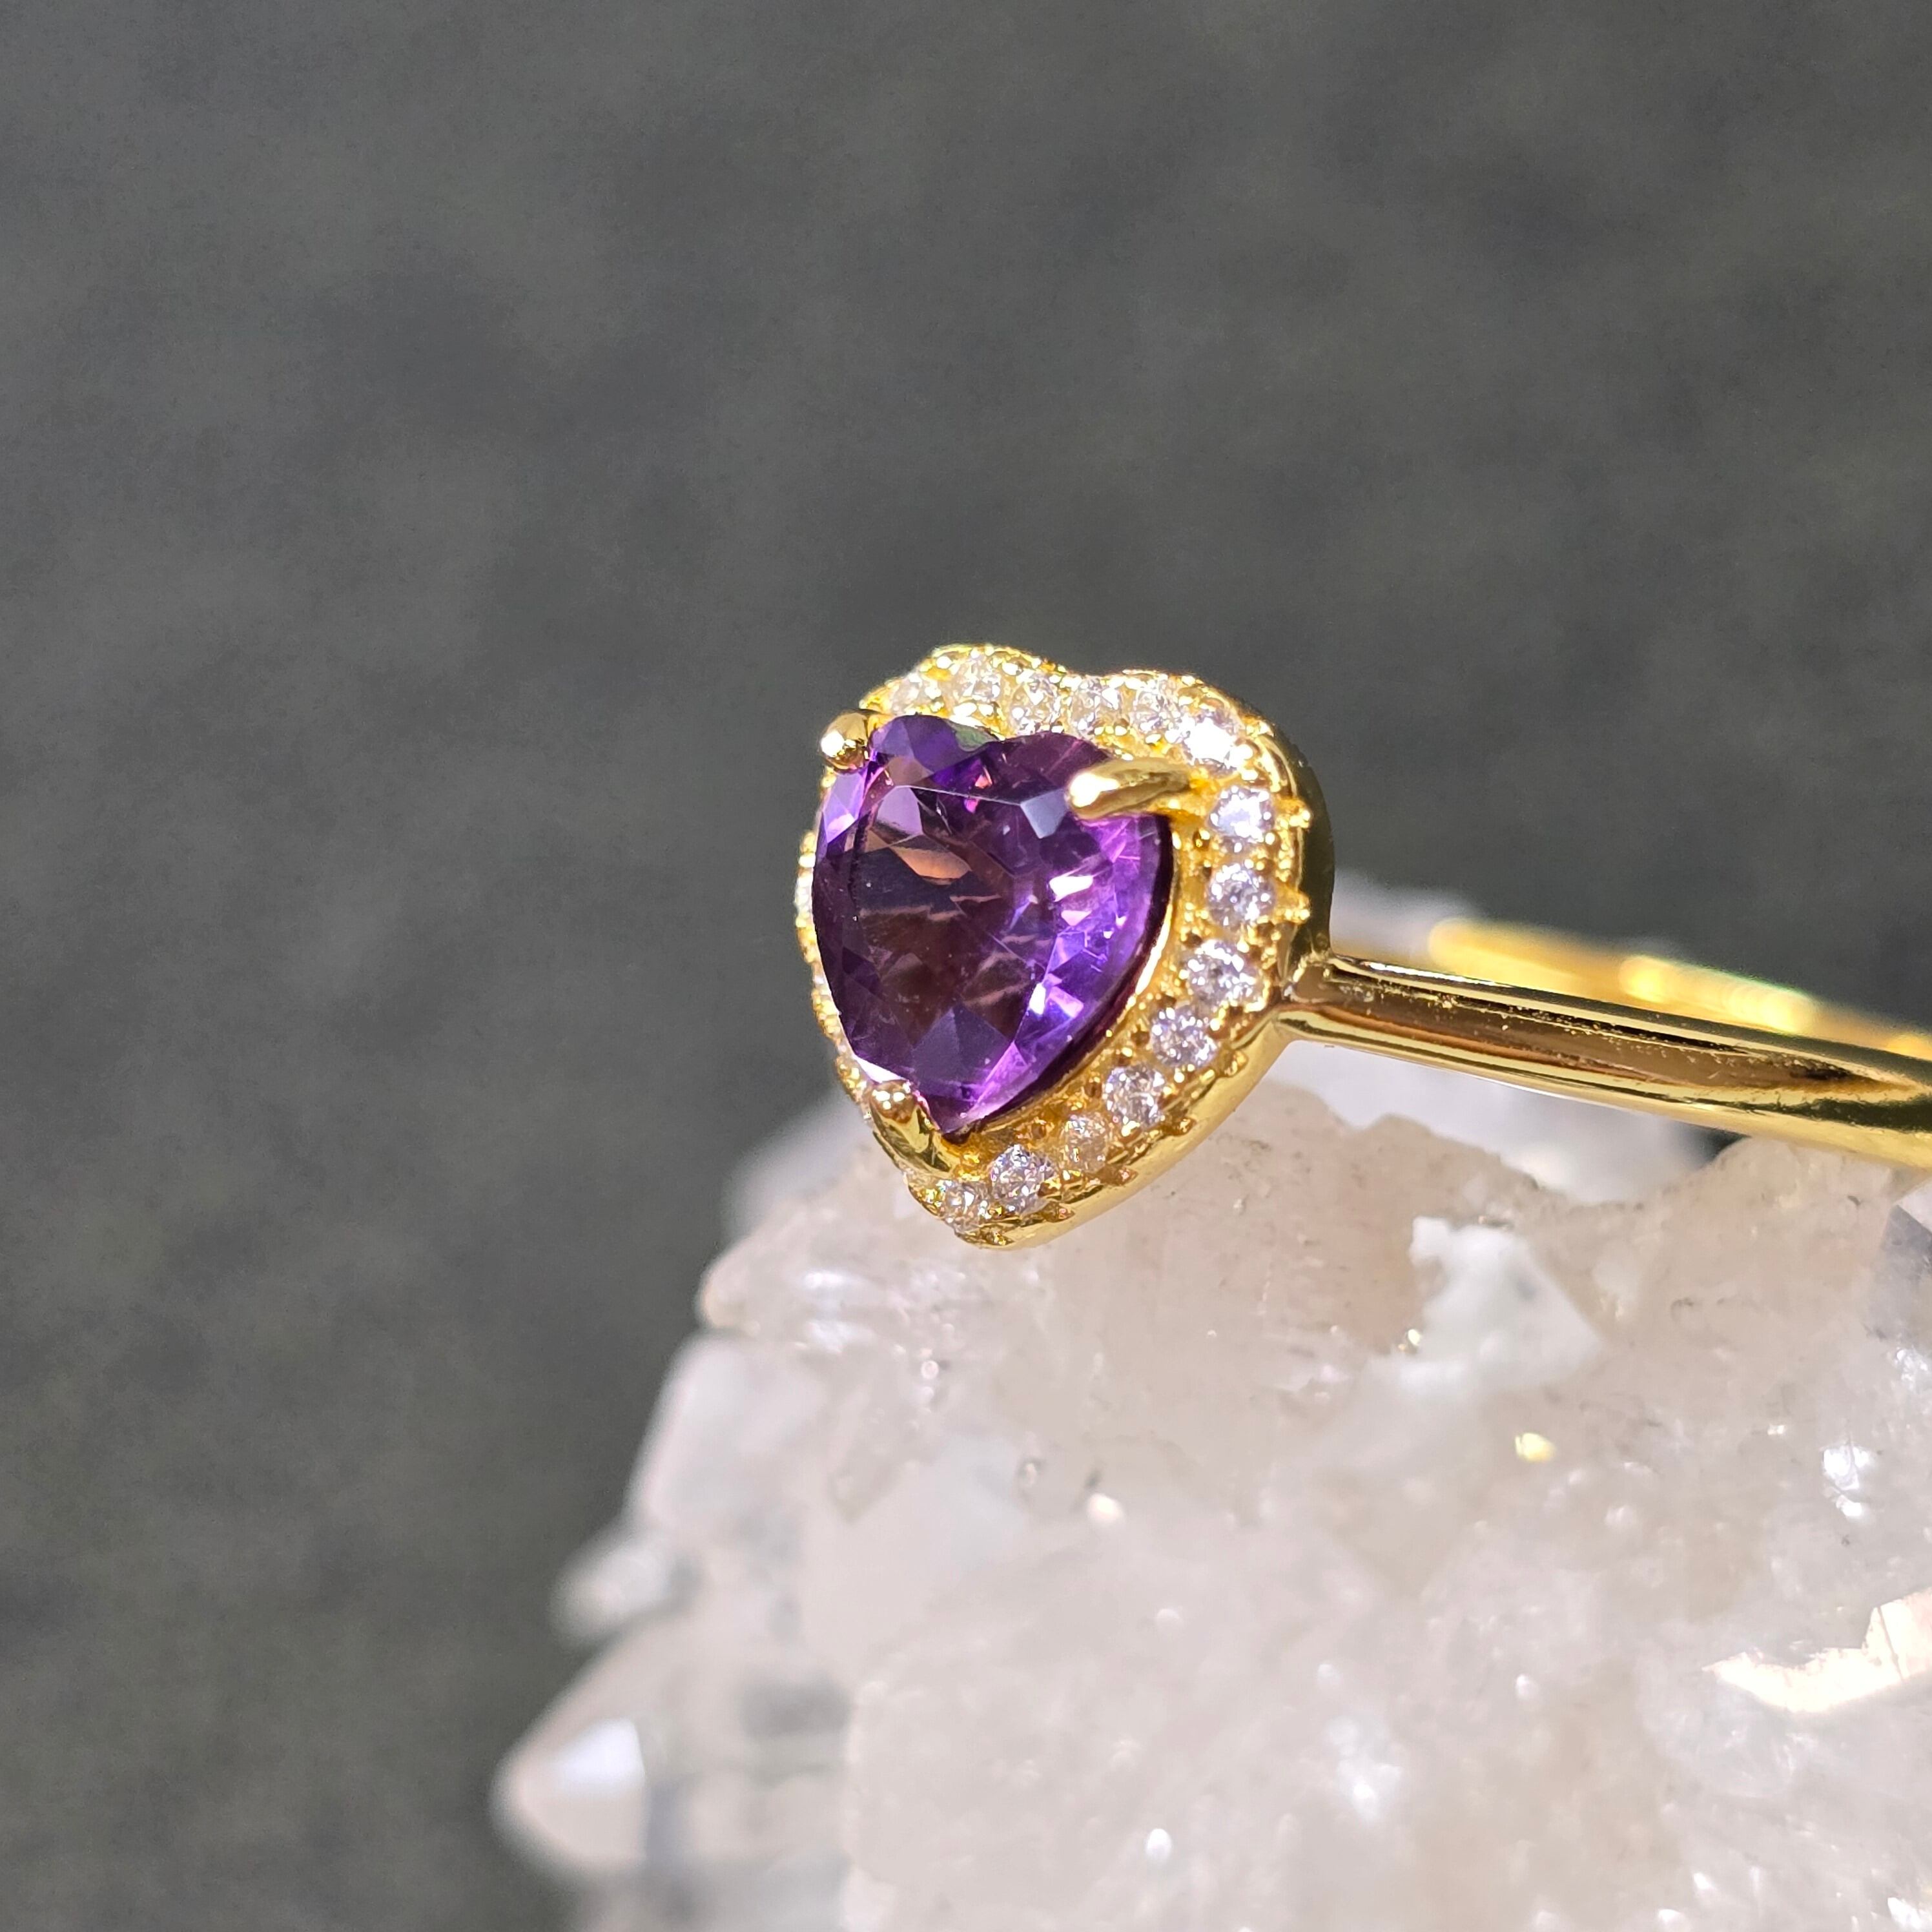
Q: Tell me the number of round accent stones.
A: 14